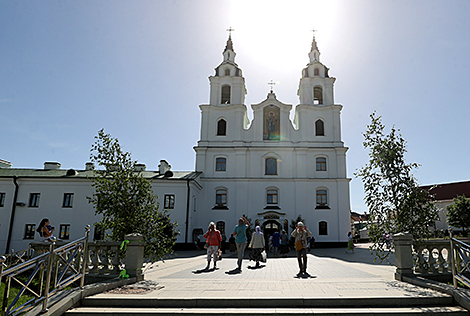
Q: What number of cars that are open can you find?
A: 0